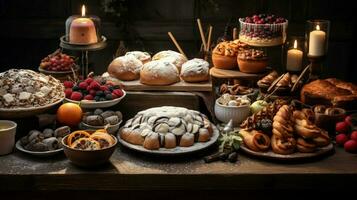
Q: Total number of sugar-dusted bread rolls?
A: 5